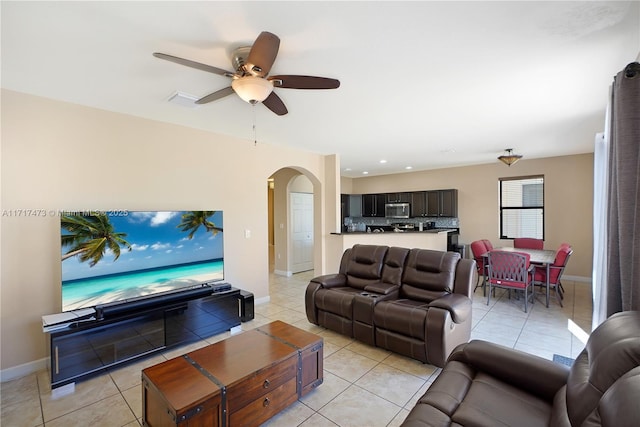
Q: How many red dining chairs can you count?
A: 6